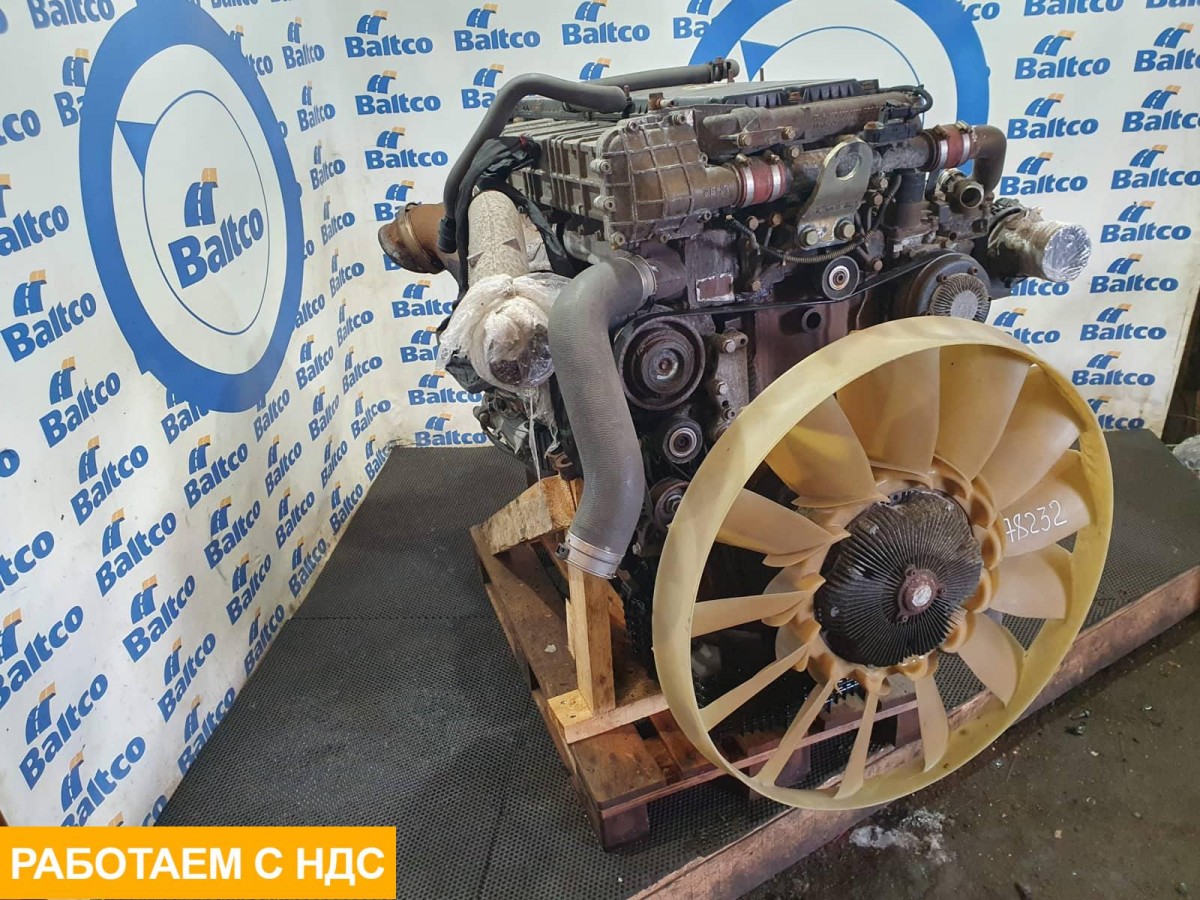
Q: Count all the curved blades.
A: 13